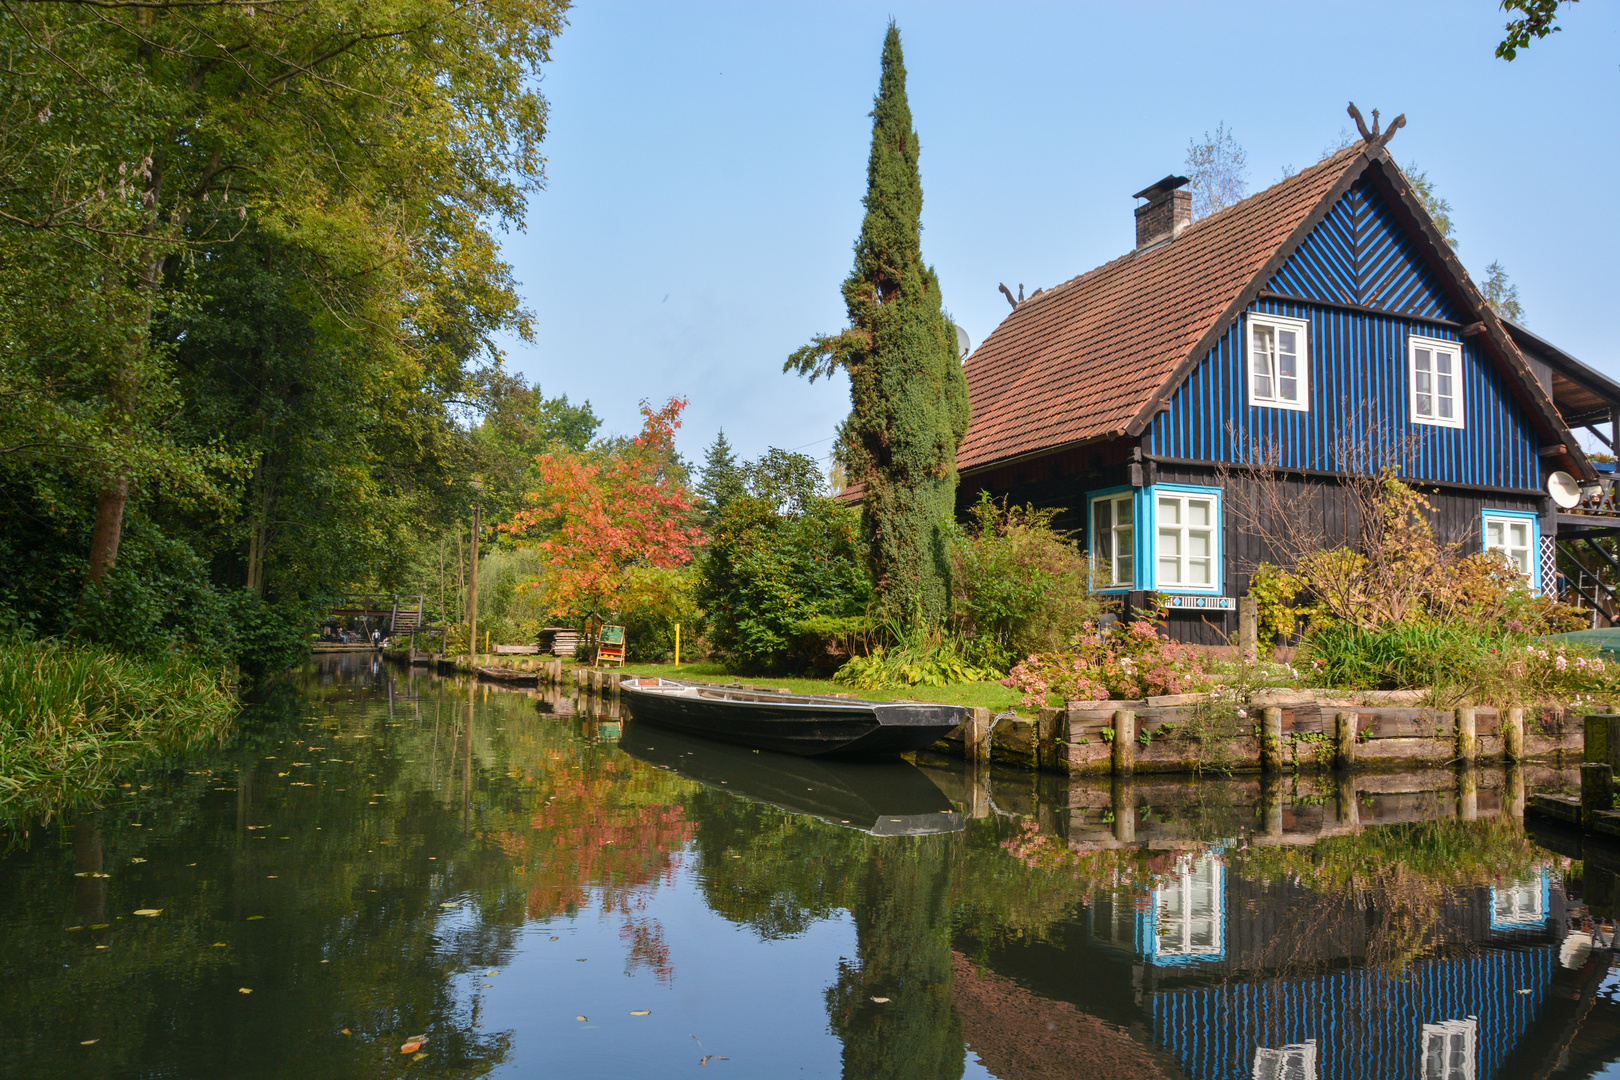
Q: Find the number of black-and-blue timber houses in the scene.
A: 1